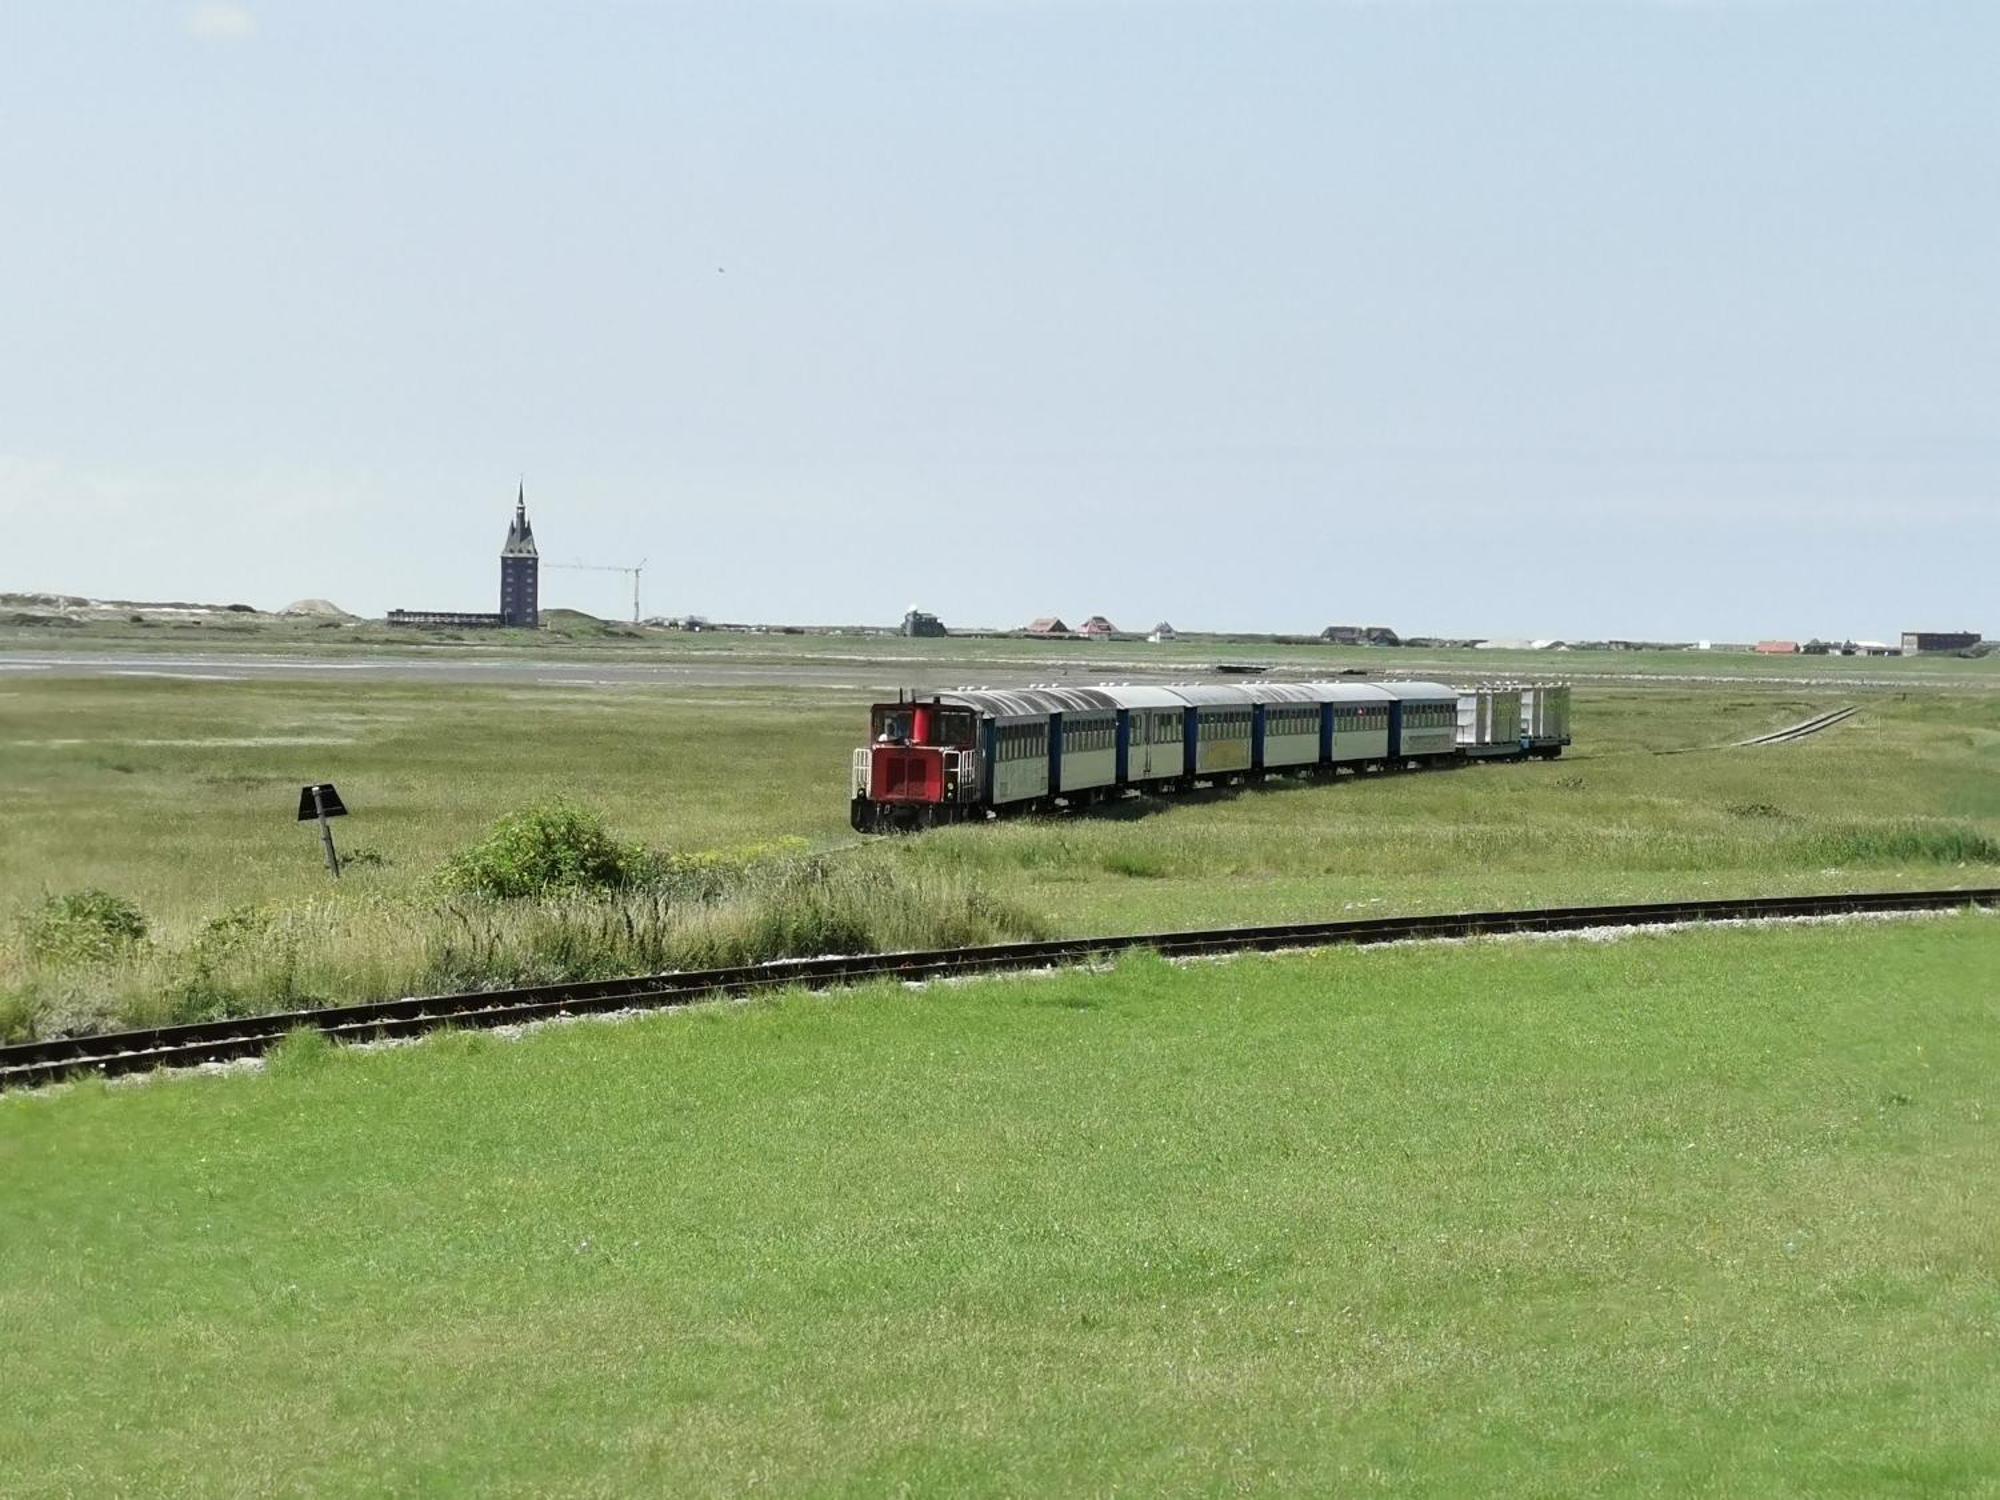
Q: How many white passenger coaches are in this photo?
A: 7